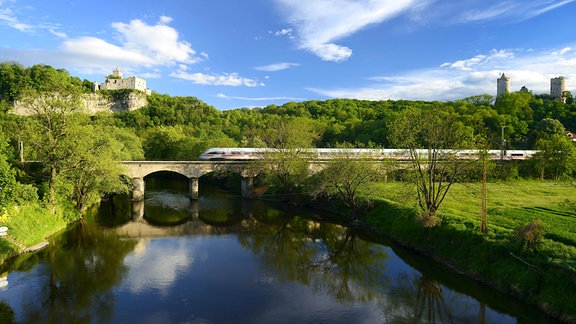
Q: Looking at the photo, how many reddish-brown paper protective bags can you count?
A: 0